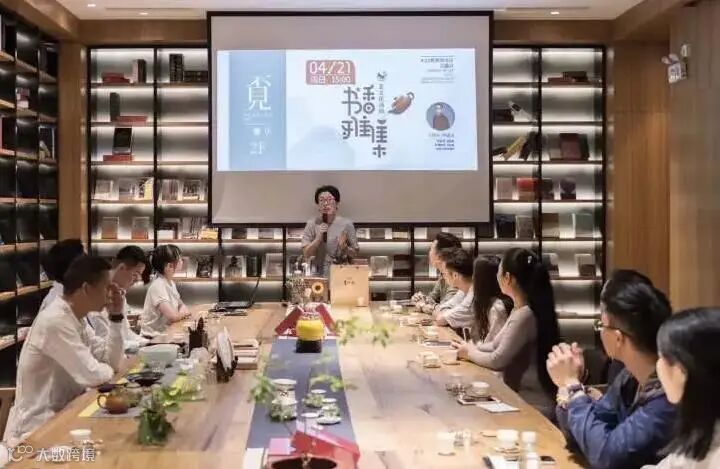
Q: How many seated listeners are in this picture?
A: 10